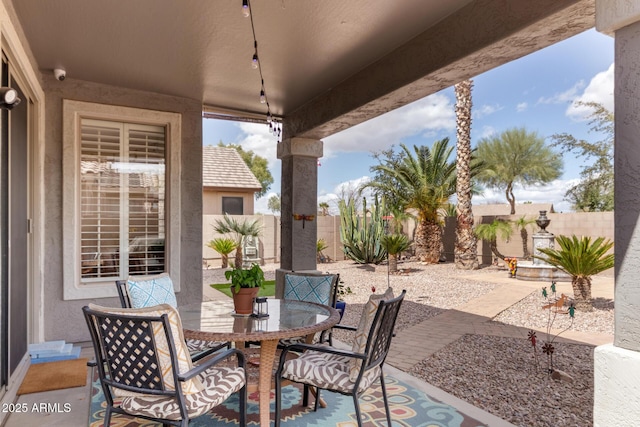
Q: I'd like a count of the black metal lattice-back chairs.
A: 4